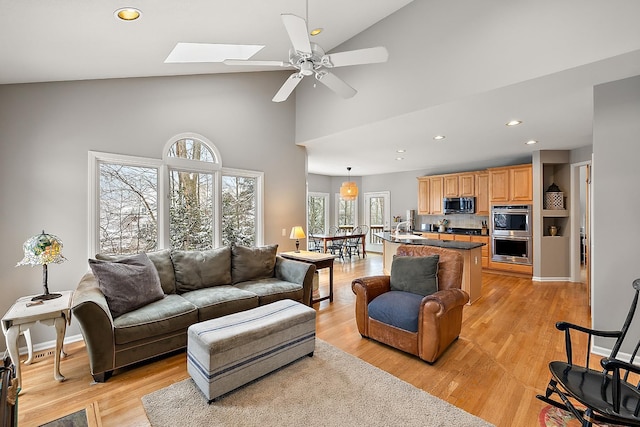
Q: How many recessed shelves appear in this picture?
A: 2